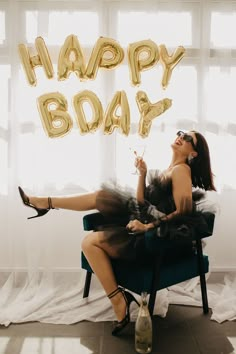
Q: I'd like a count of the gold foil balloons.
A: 9